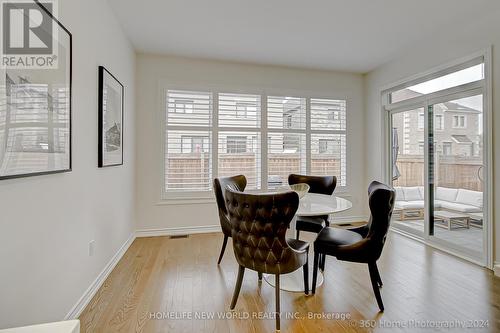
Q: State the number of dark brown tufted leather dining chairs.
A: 4